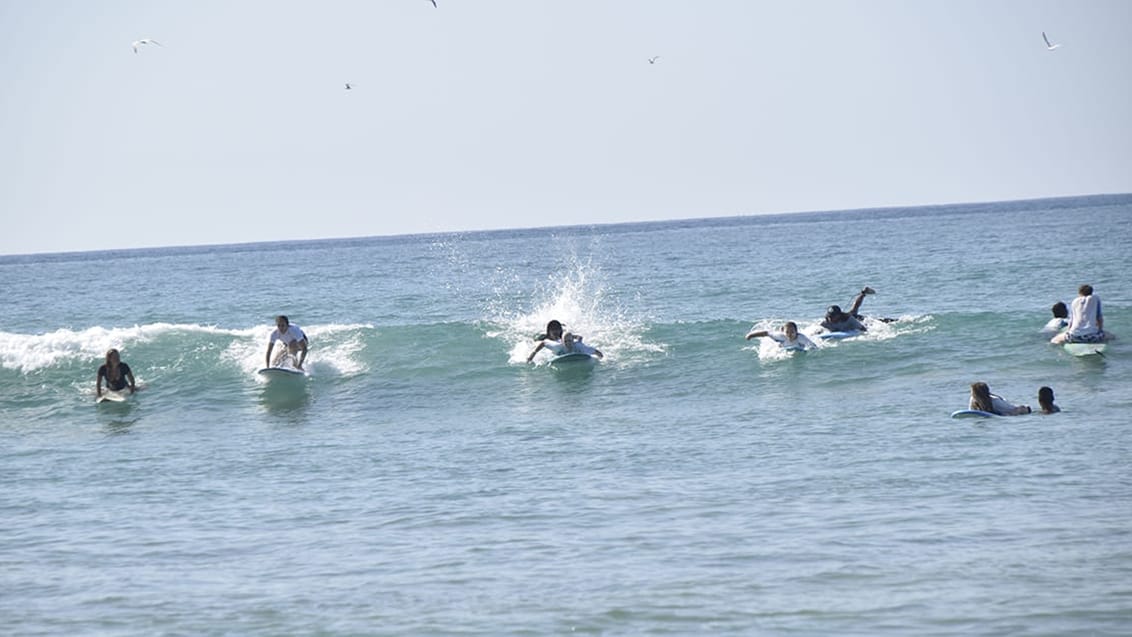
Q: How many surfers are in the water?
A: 10